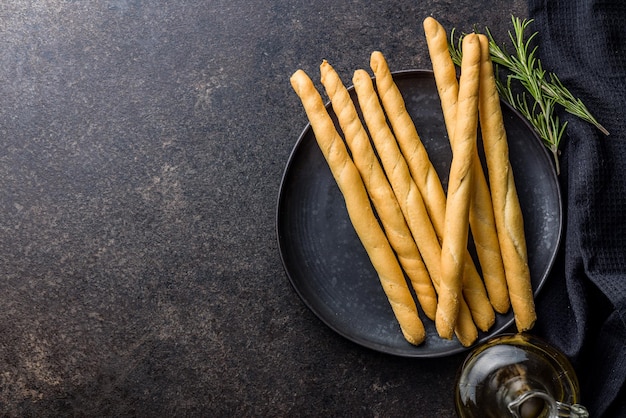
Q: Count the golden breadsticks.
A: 7